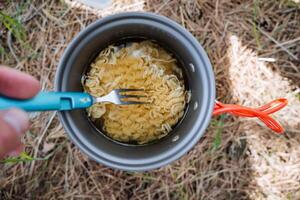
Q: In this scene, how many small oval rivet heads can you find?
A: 3